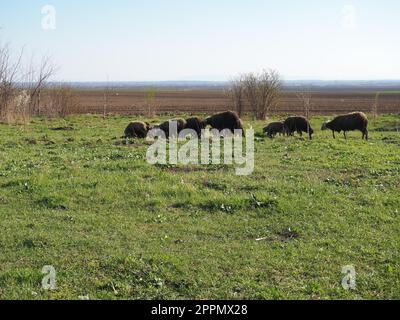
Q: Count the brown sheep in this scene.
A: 7